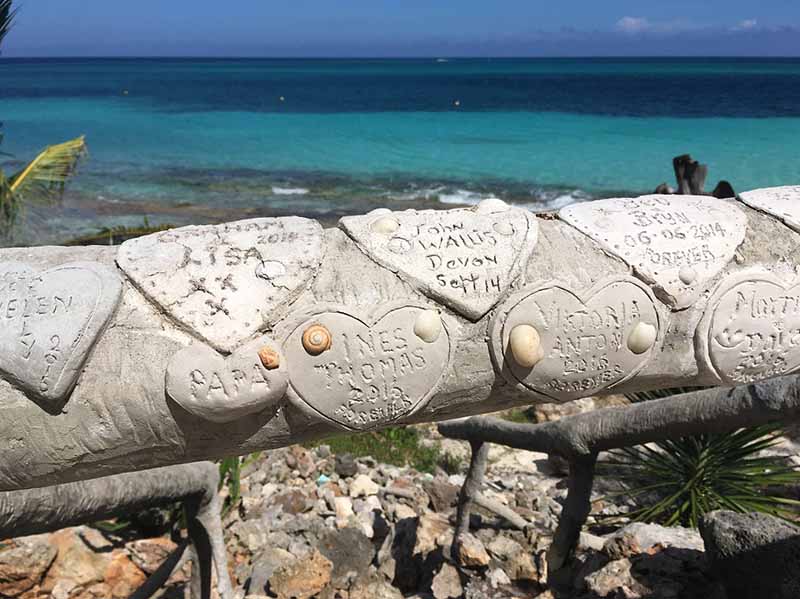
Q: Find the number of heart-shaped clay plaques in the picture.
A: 9